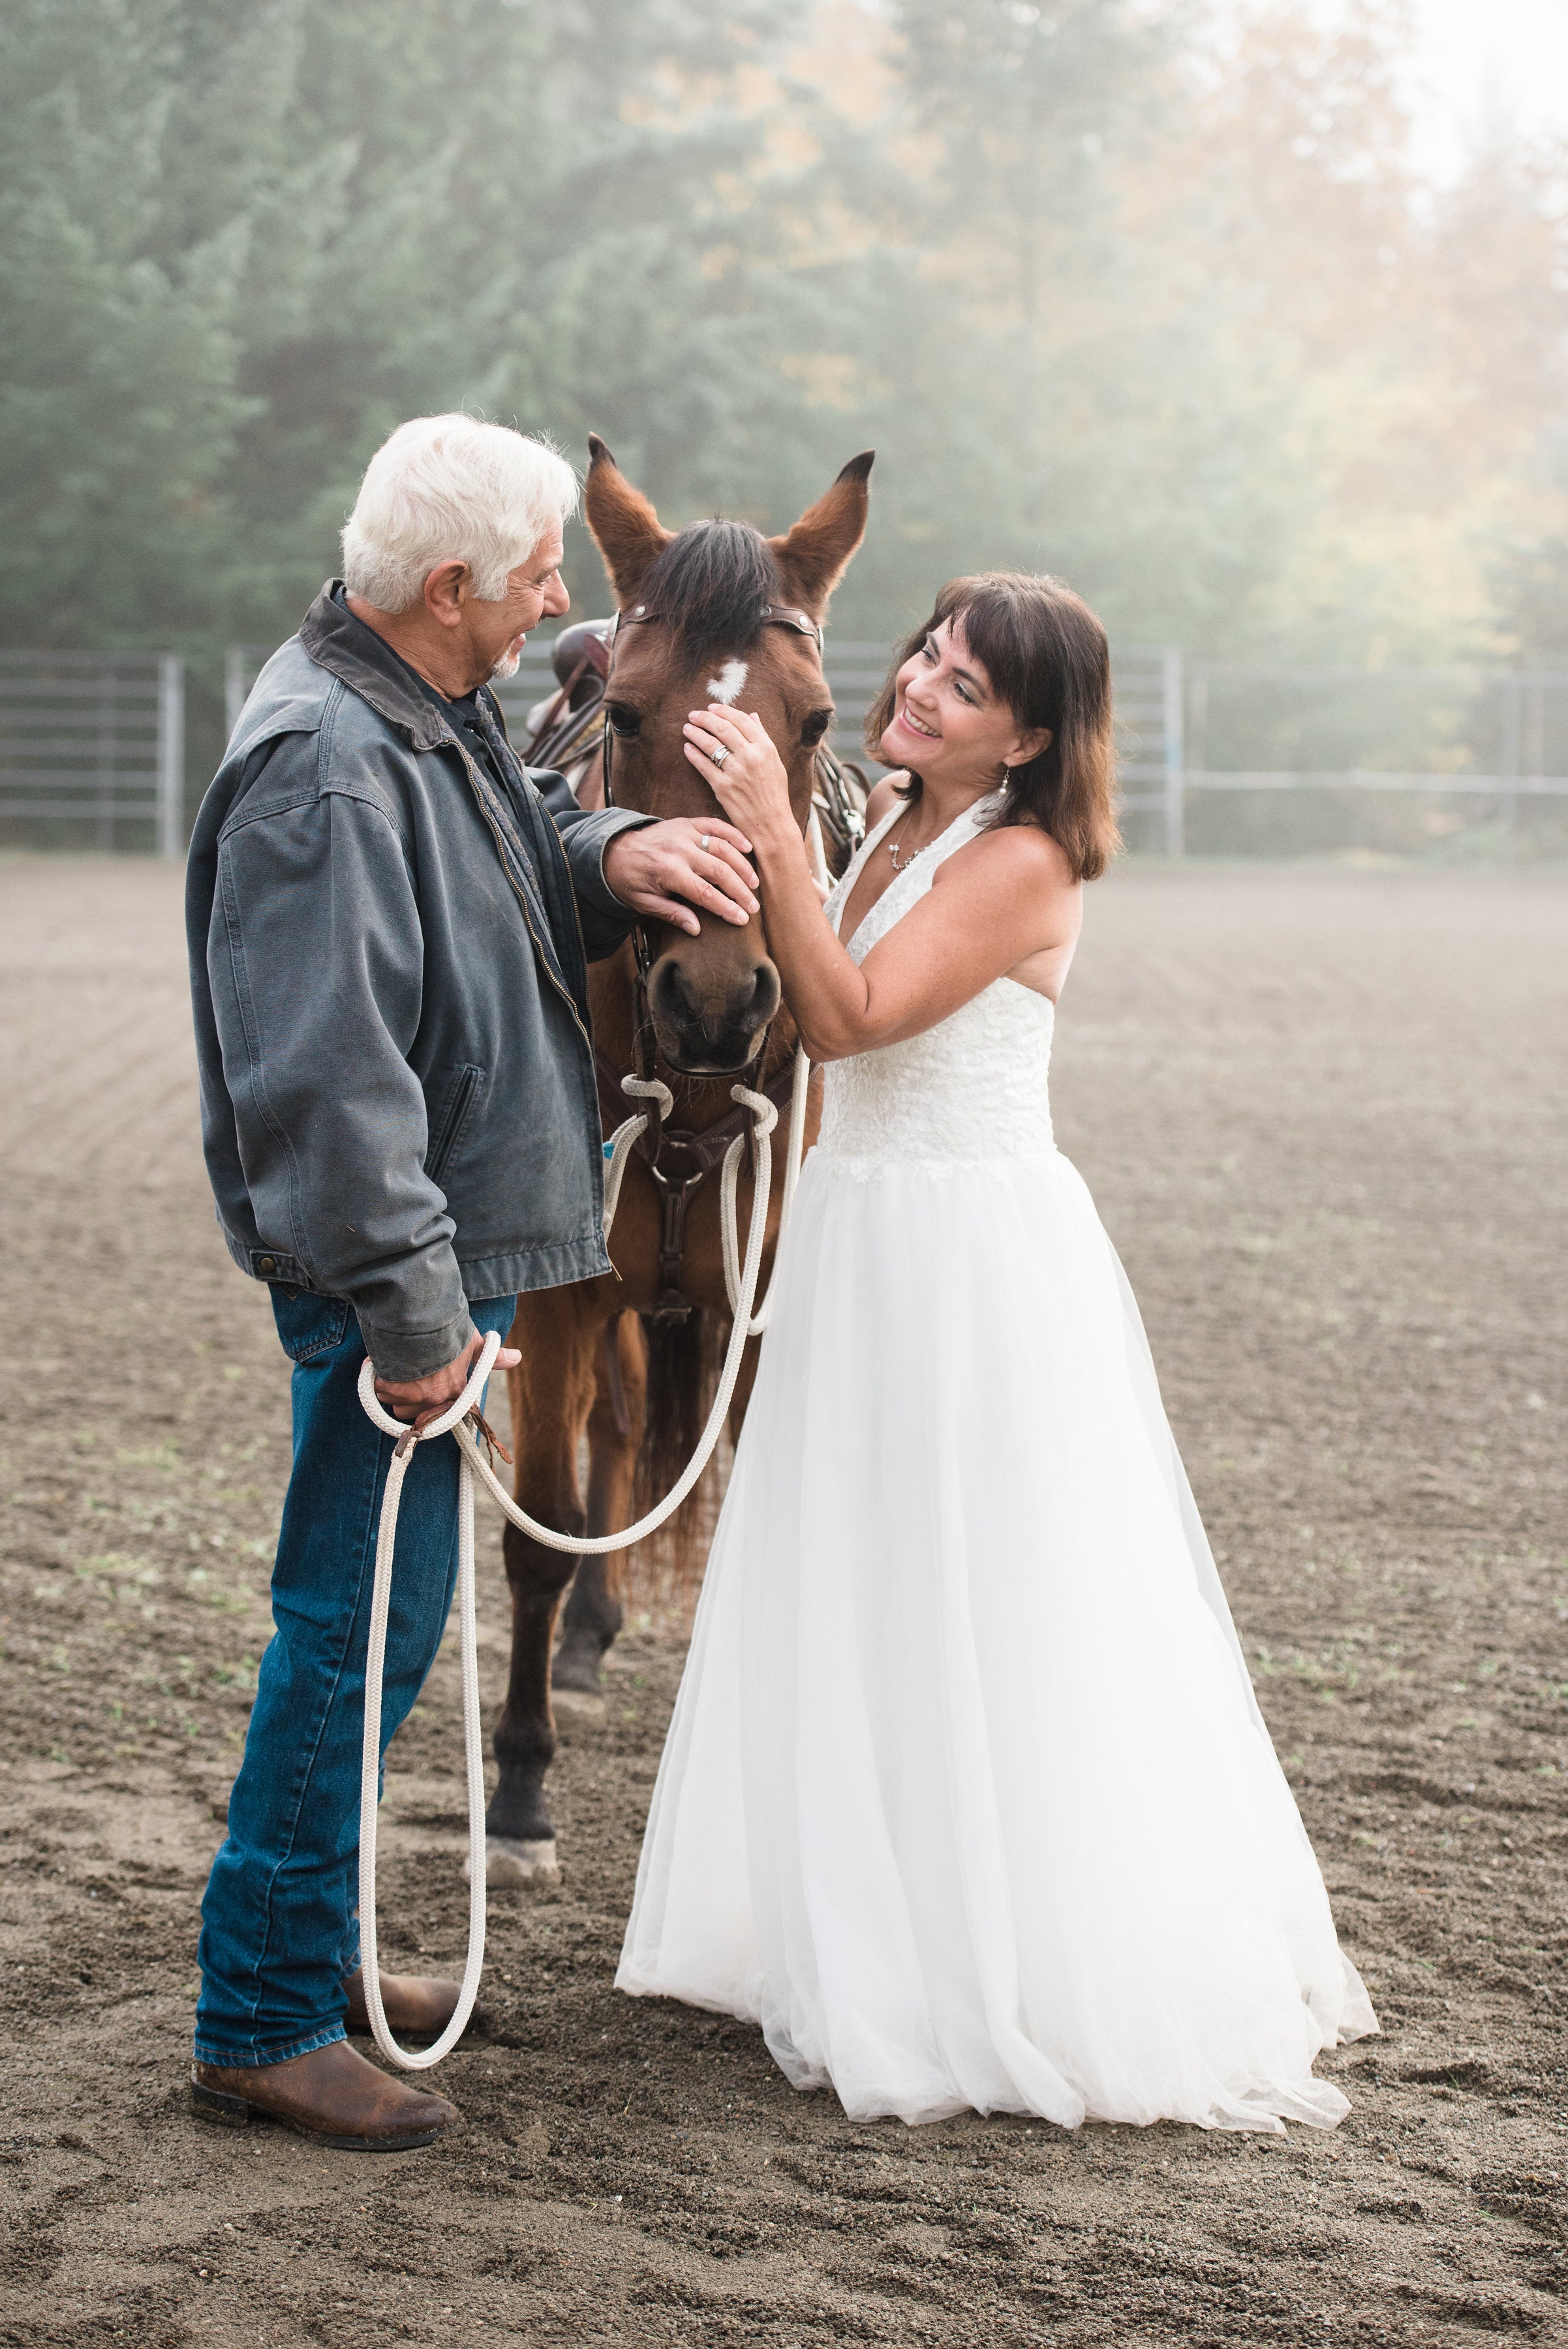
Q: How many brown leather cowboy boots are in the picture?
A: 2